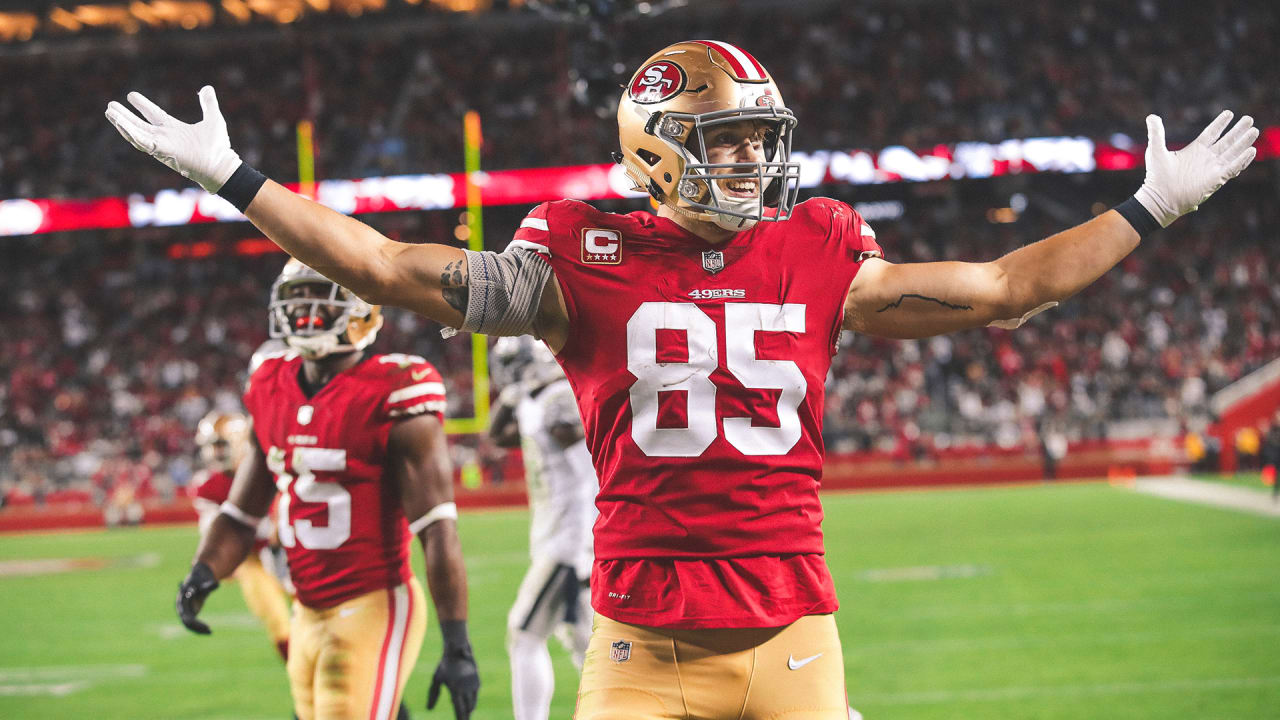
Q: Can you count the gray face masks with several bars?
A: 2